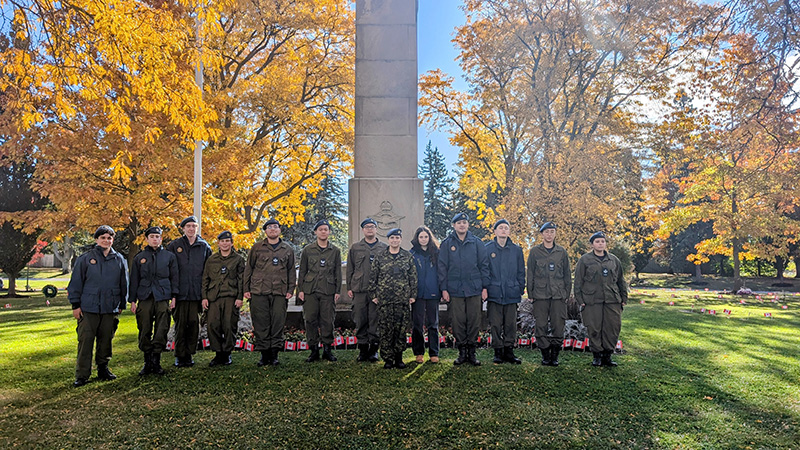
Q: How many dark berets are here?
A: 12